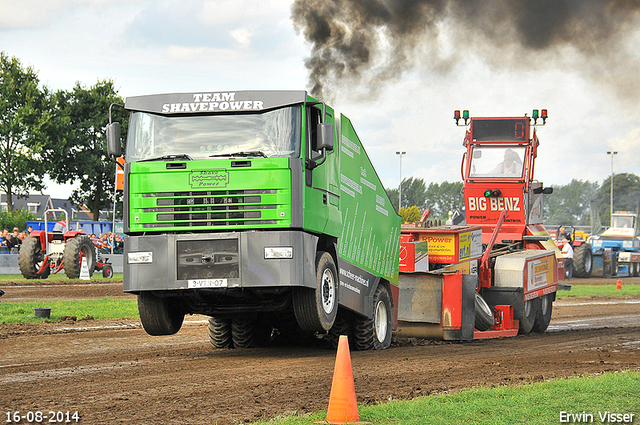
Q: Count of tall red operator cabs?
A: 1